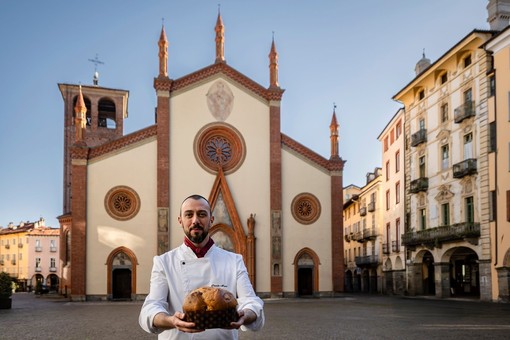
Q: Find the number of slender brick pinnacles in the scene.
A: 5